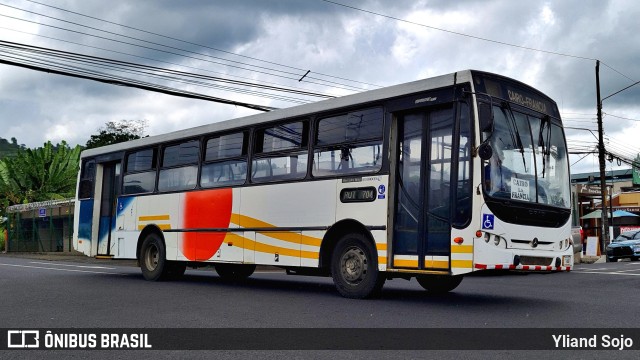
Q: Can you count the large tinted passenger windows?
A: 5